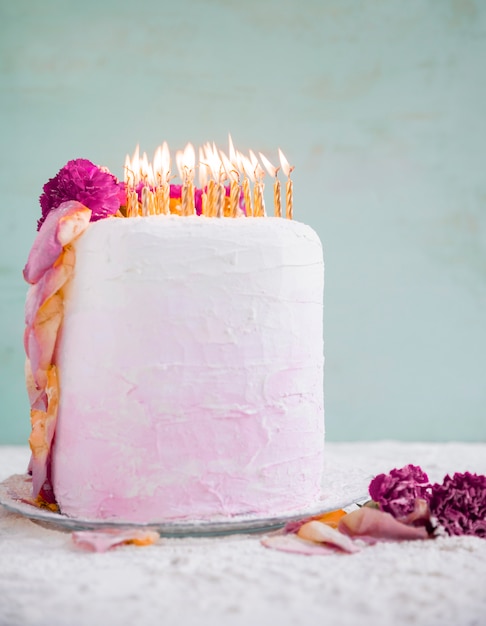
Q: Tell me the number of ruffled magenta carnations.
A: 3